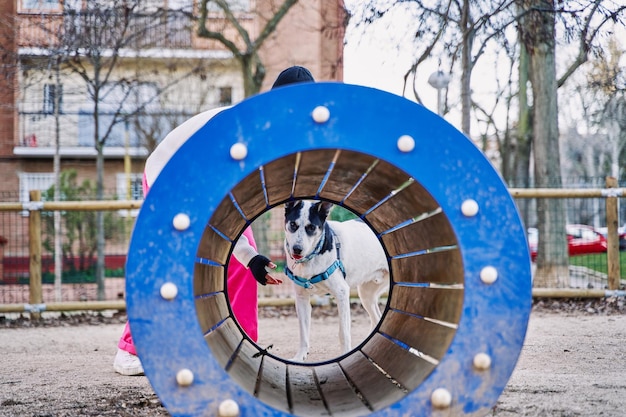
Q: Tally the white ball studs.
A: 11